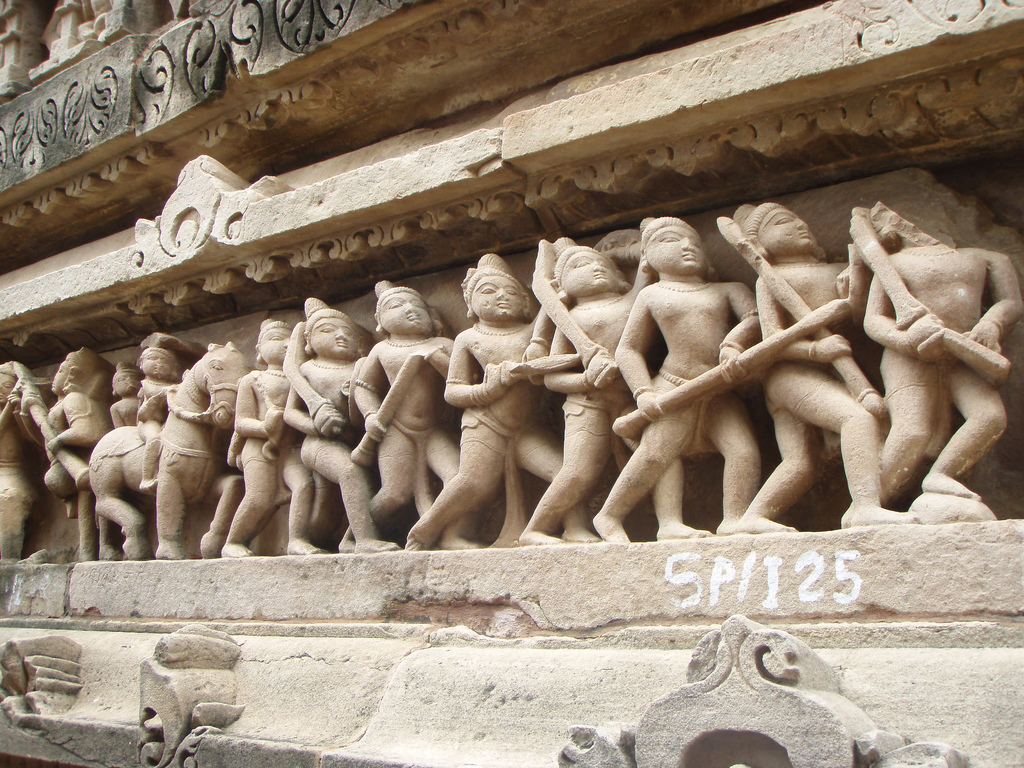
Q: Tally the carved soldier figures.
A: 12